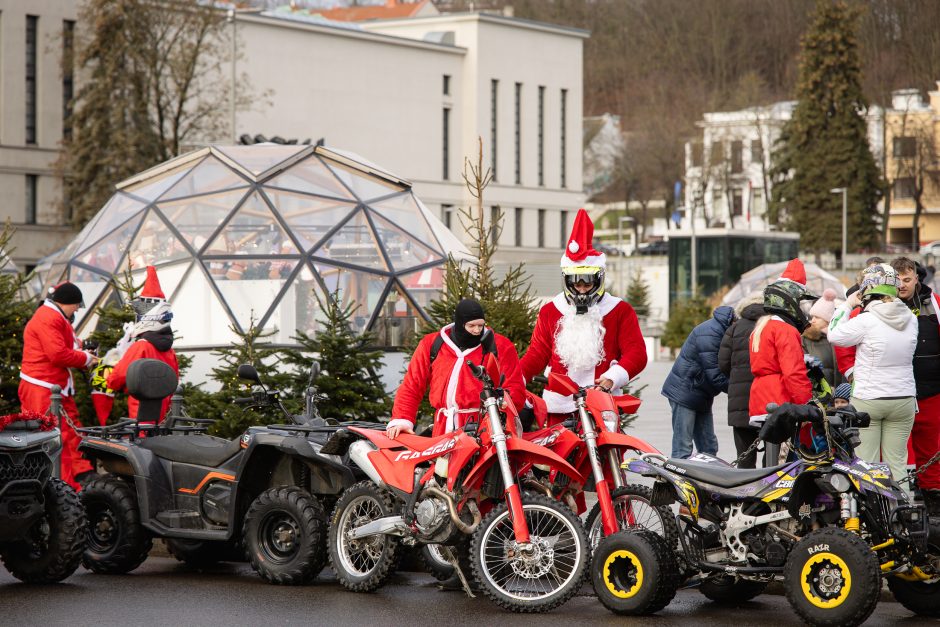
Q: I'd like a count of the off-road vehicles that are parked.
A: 5